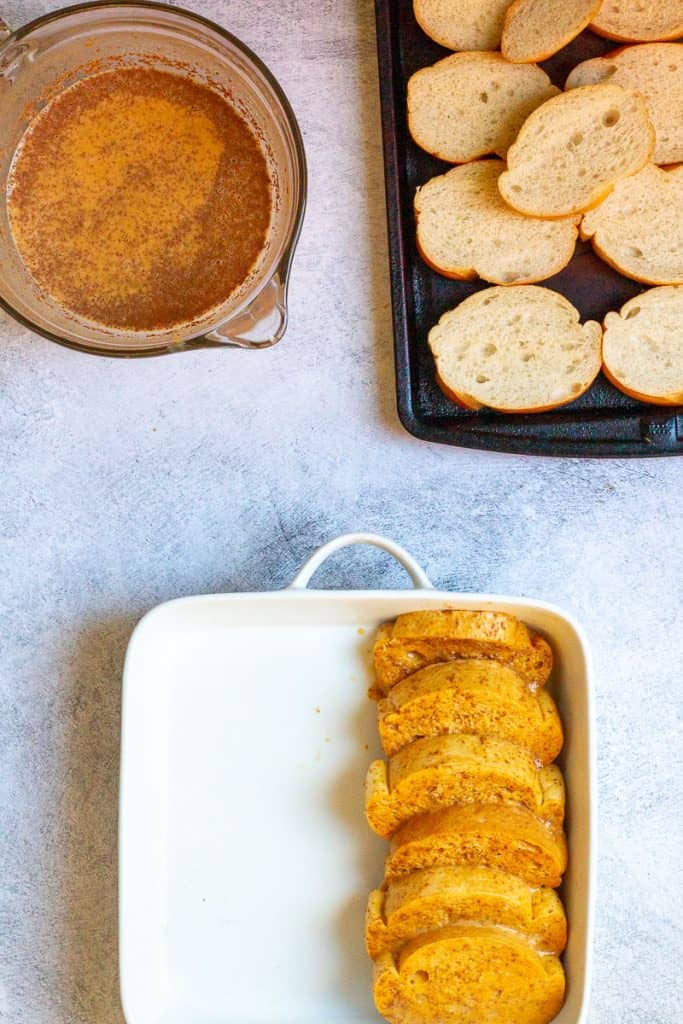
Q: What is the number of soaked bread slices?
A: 6